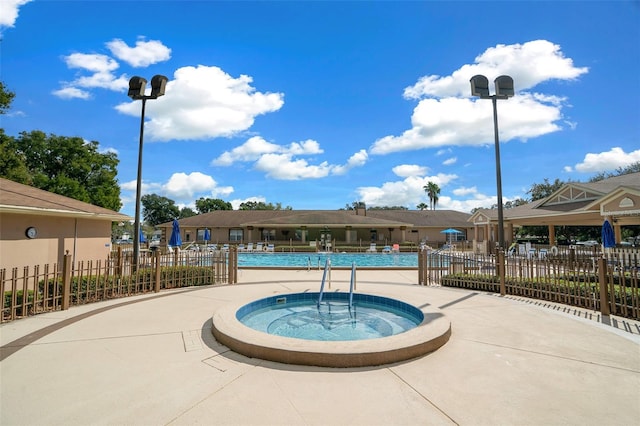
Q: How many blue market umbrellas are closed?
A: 4